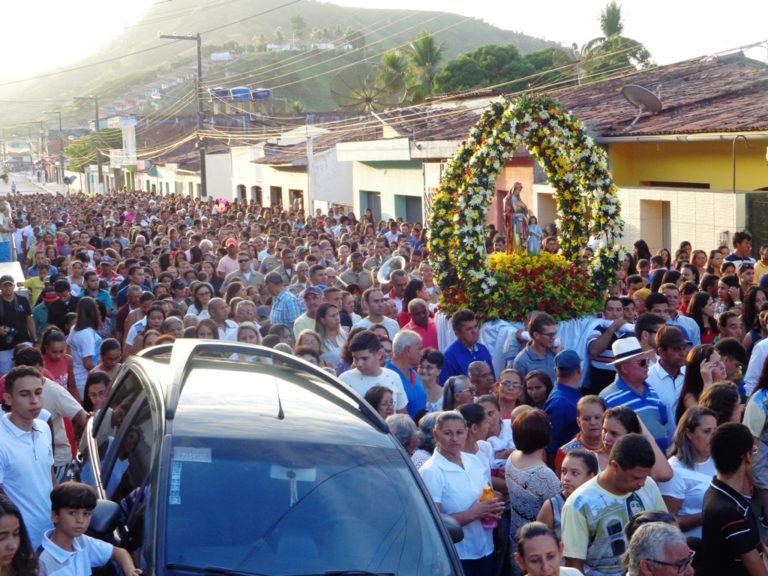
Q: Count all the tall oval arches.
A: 2